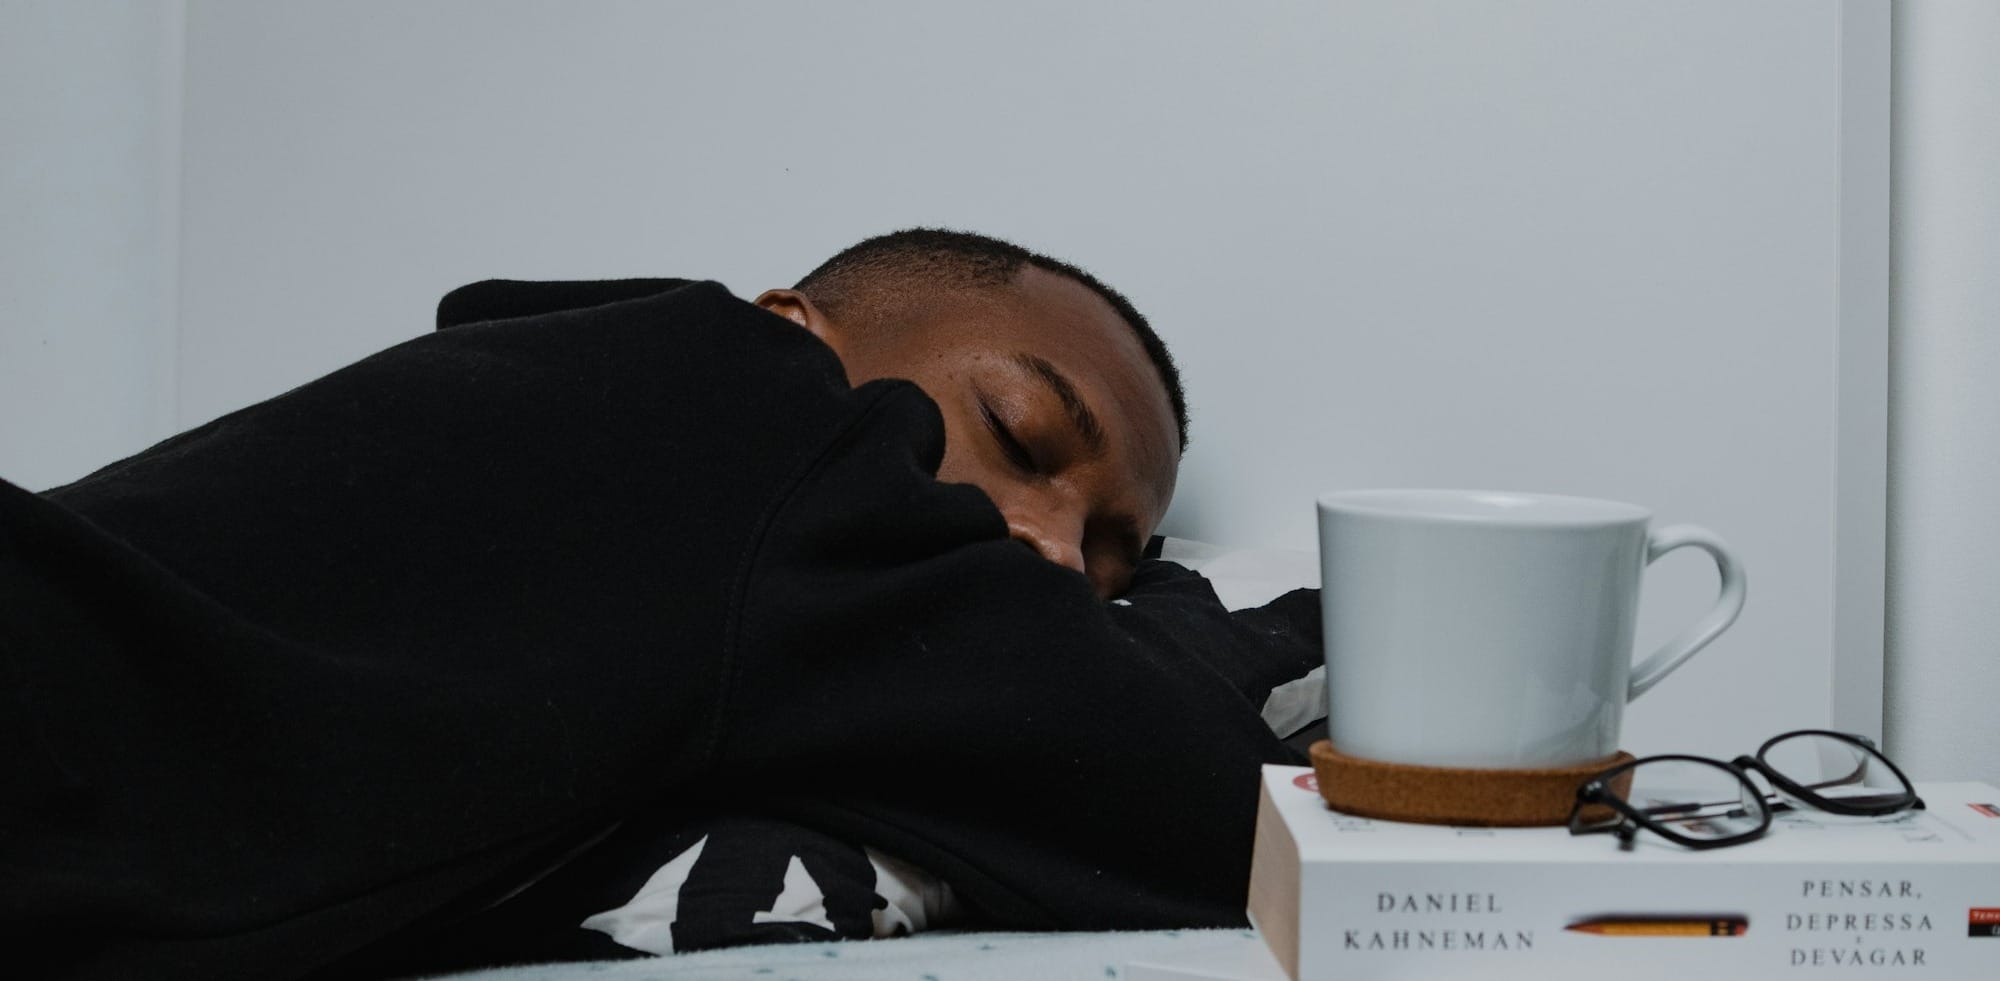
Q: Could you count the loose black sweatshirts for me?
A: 1